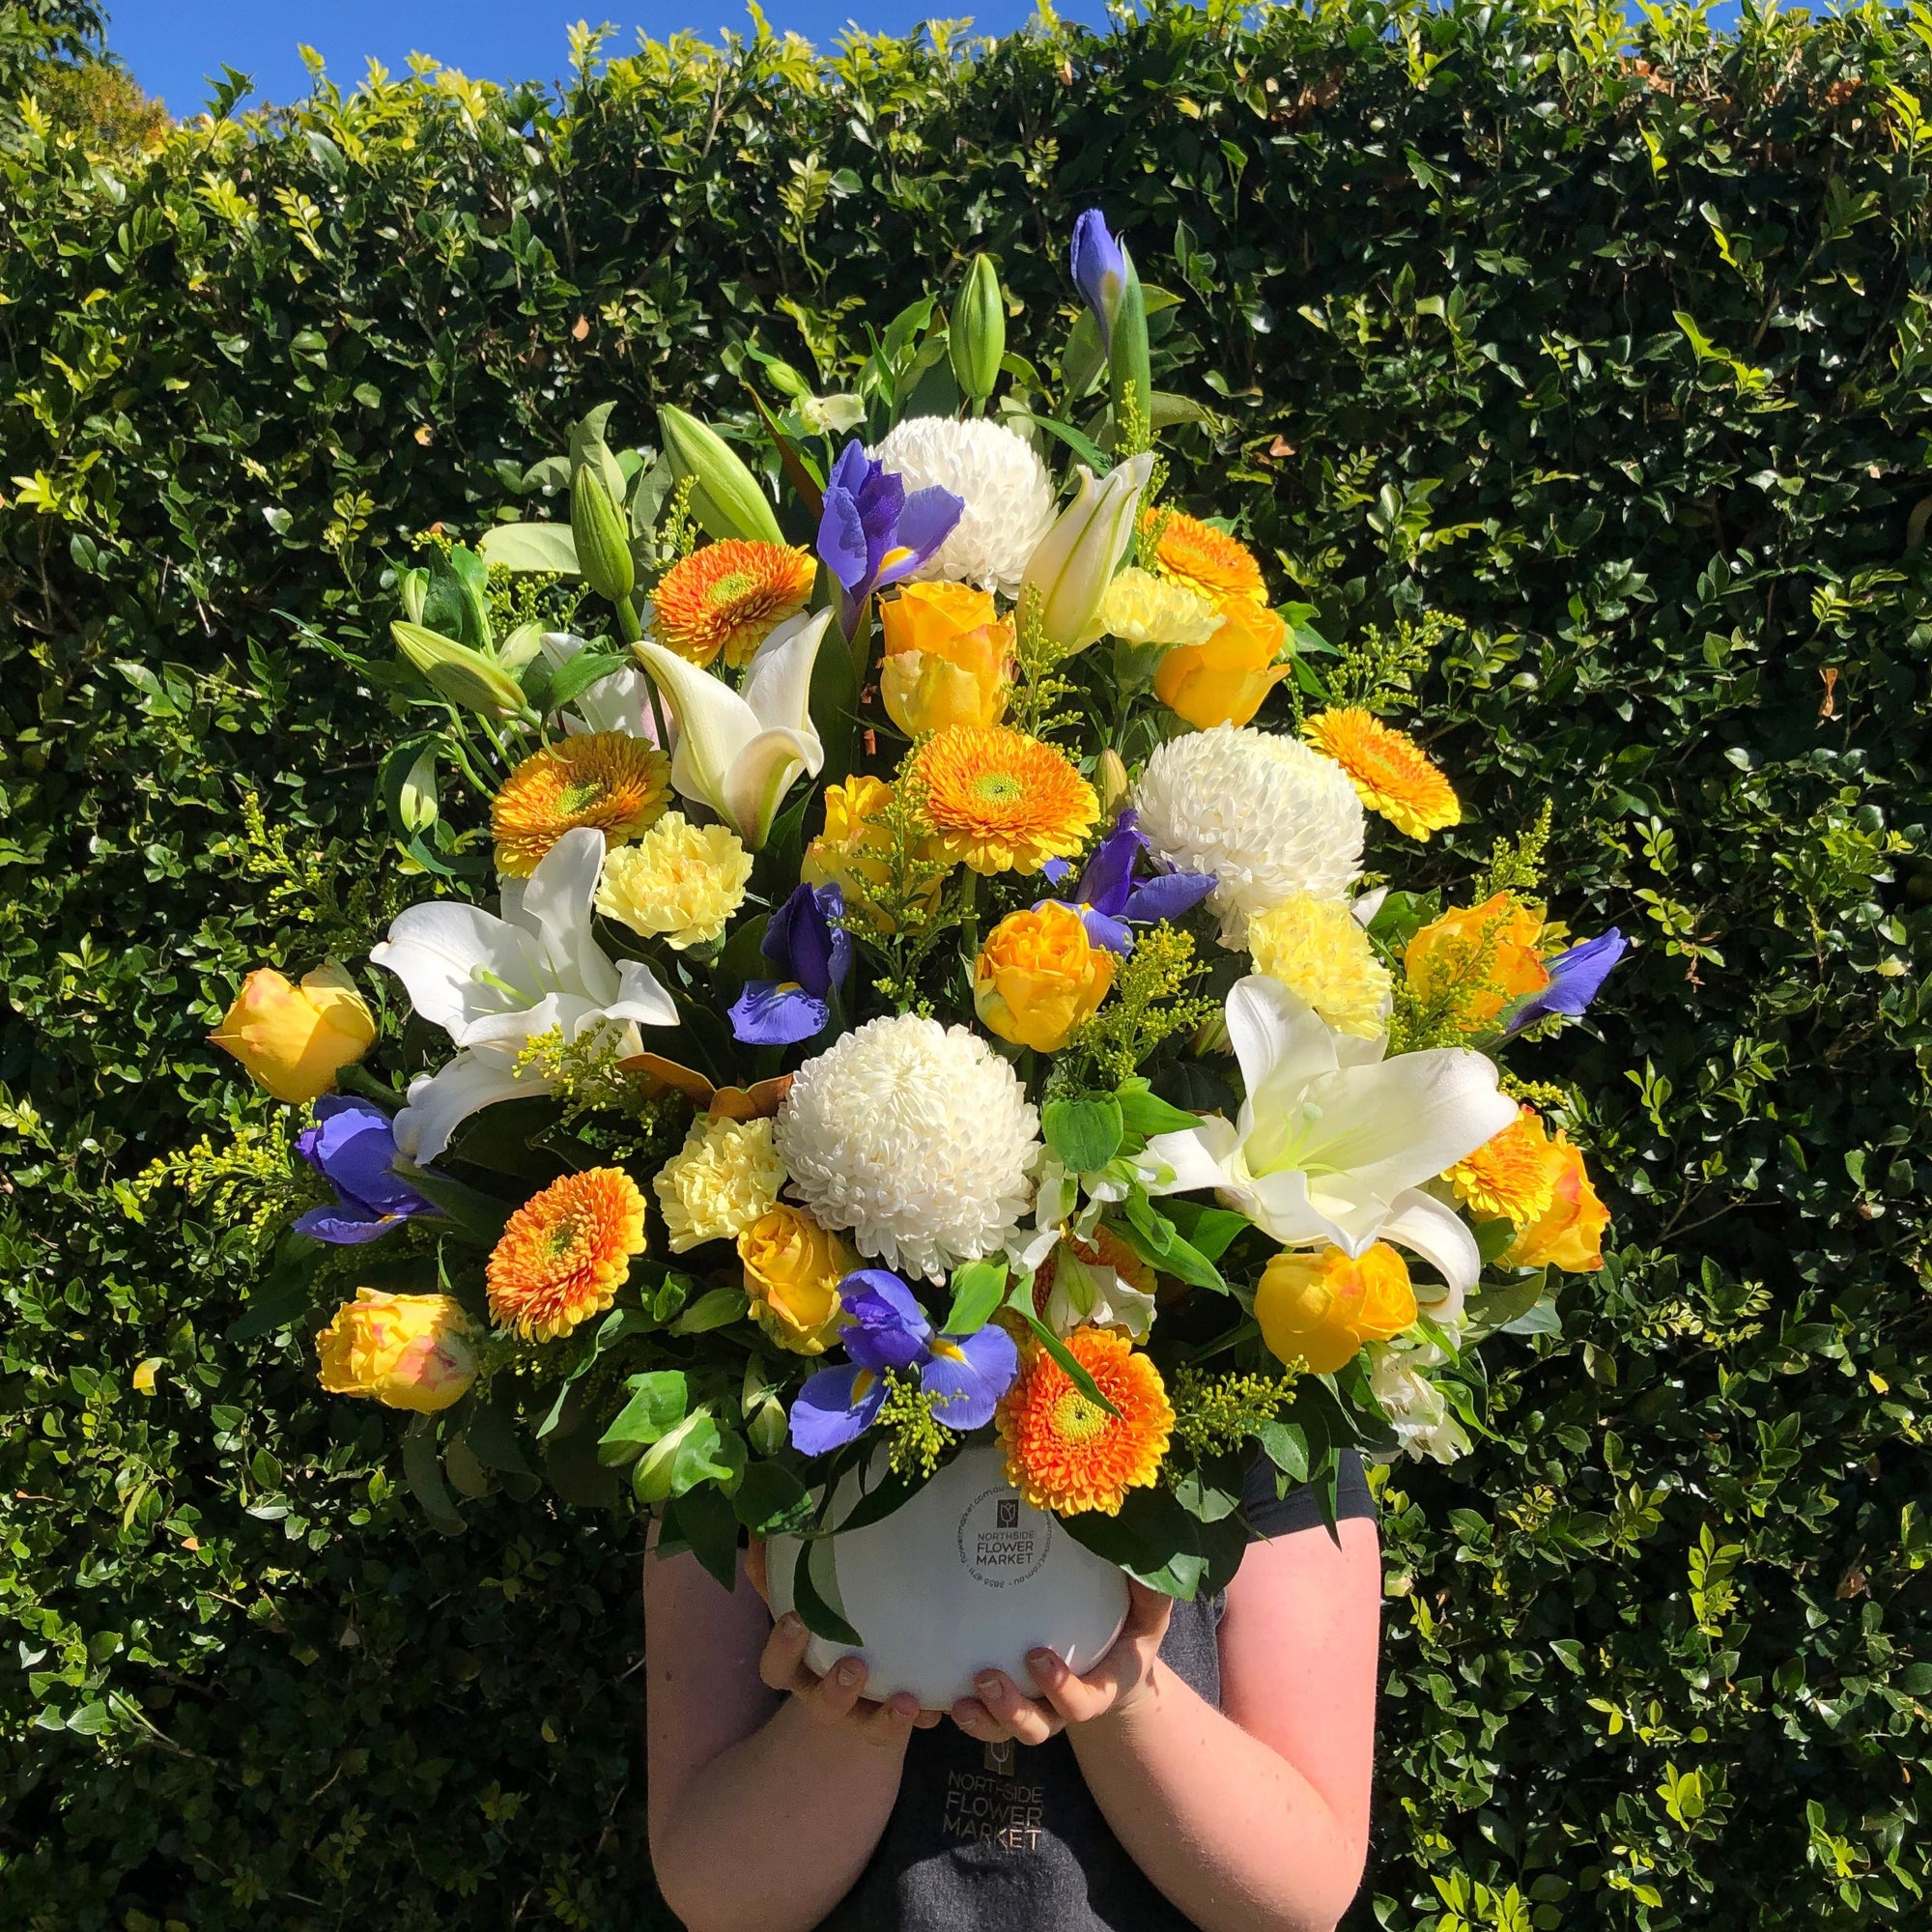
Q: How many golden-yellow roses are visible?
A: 10